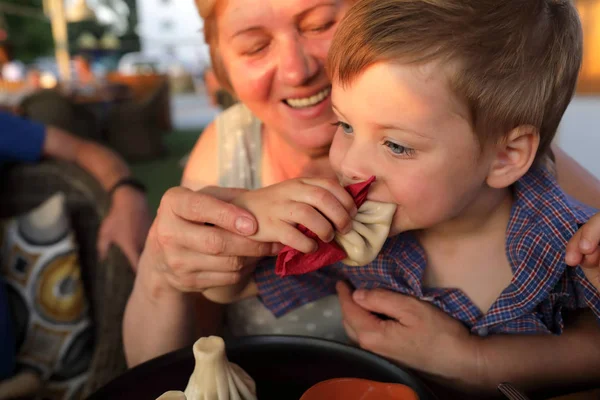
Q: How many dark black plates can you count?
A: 1